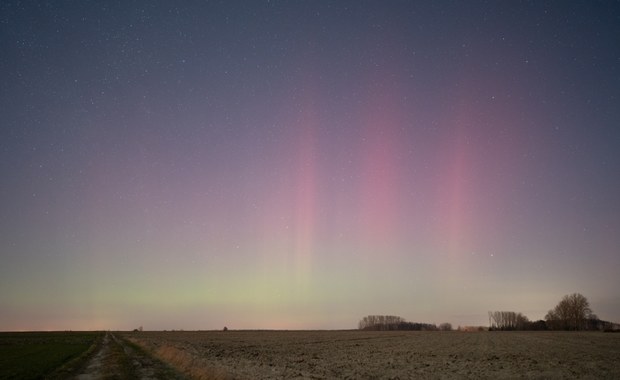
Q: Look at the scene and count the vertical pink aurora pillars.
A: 3